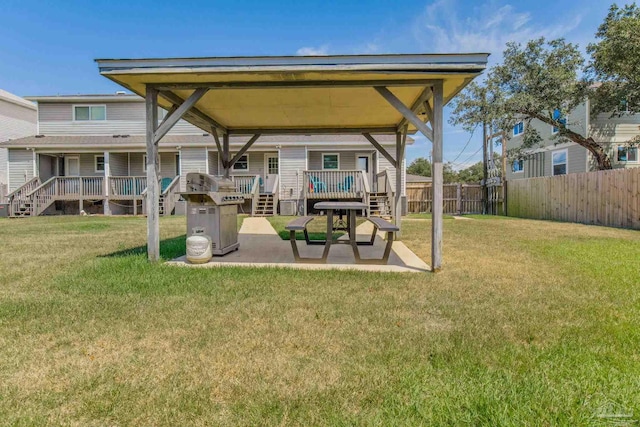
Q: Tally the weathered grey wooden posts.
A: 4